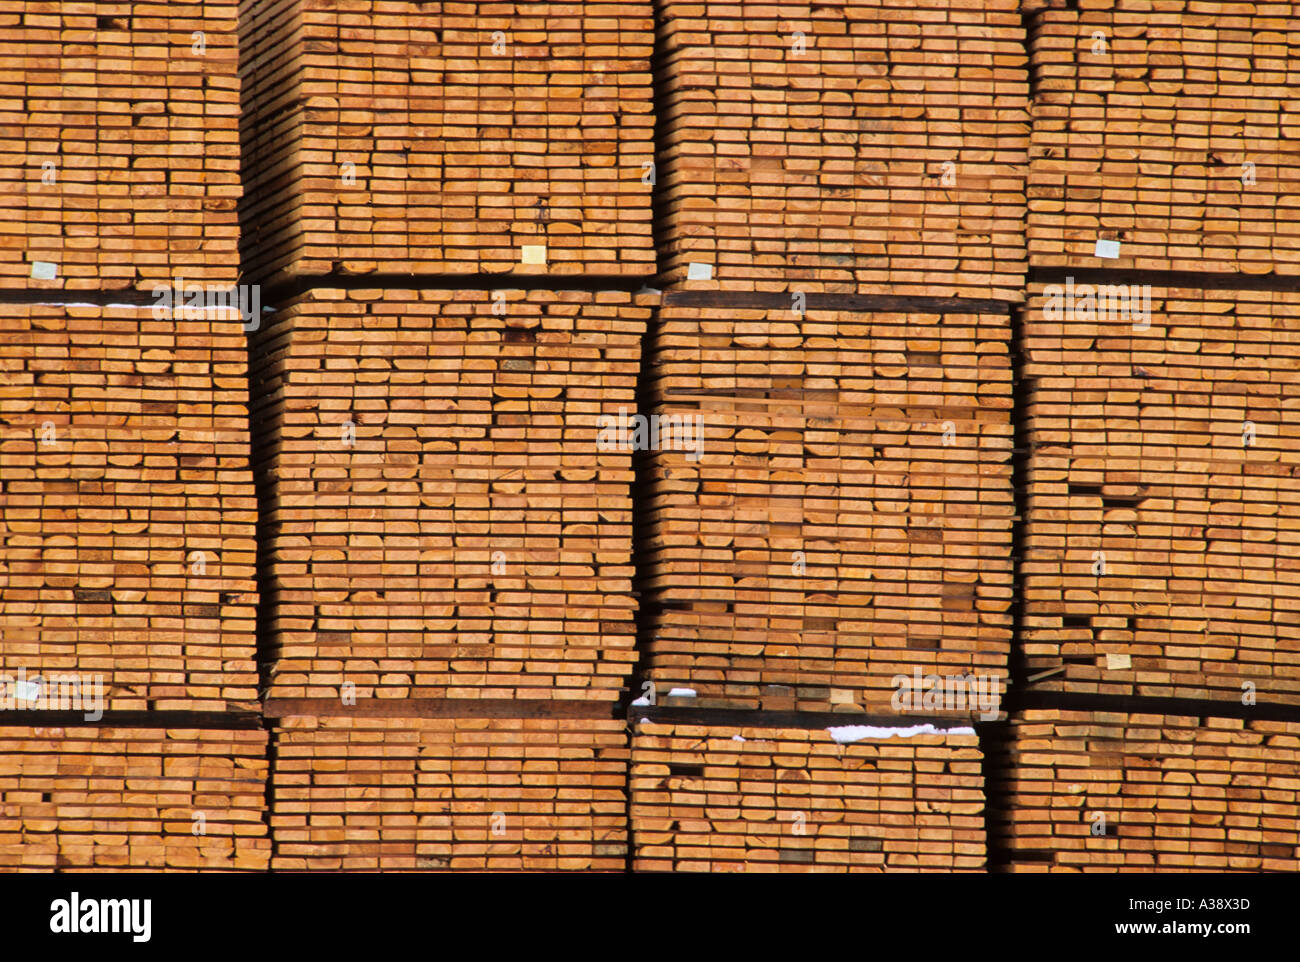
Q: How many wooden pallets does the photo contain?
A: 12